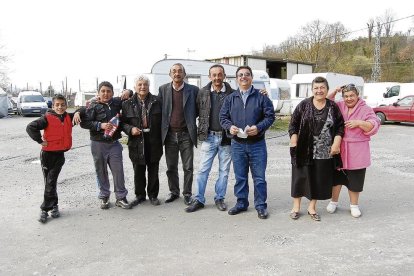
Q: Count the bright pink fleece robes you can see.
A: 1